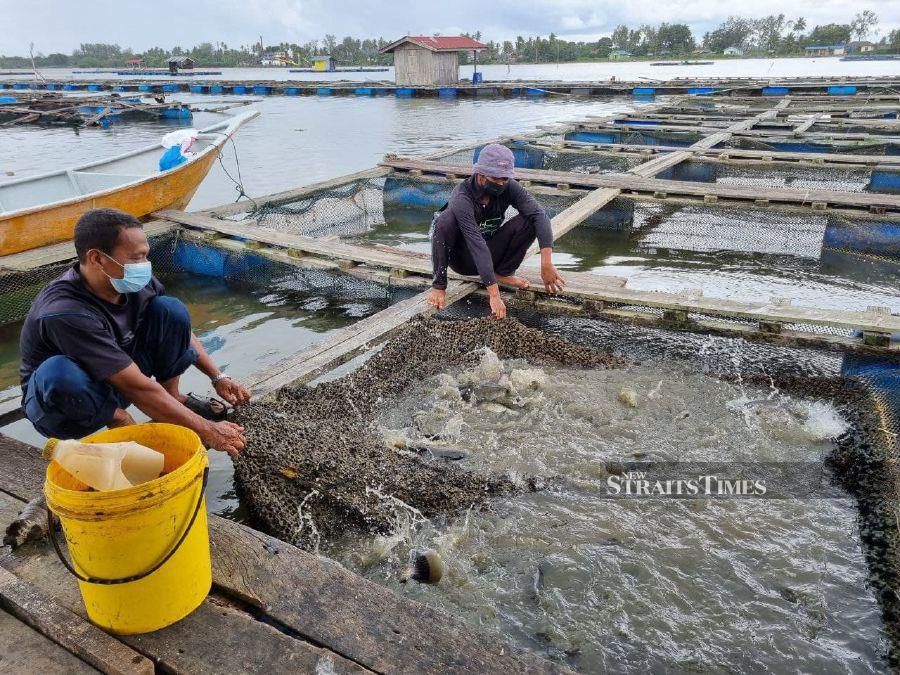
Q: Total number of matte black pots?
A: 0